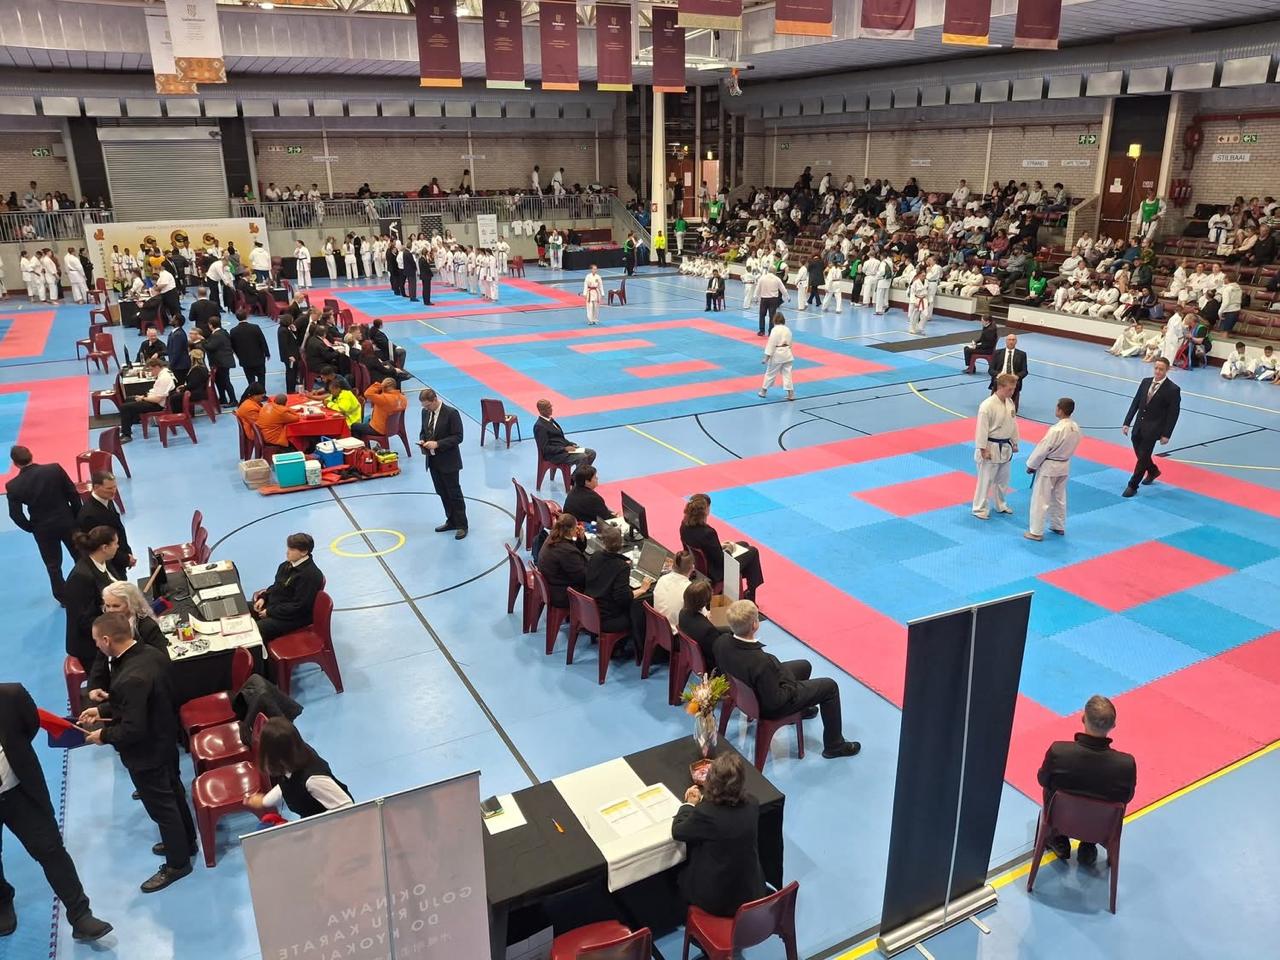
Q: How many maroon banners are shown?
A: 10